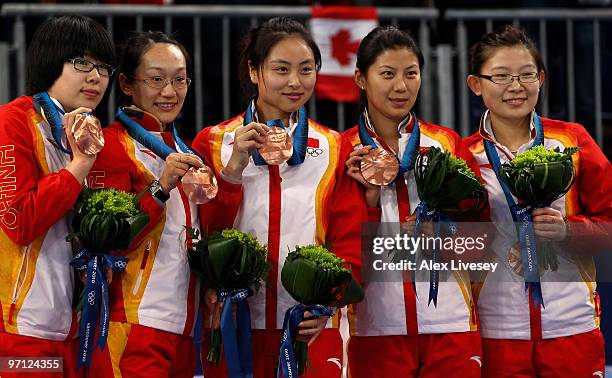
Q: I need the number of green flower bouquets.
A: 5